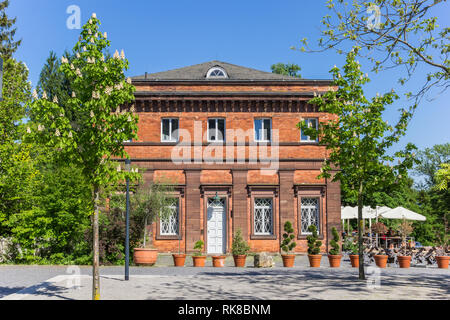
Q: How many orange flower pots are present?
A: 12